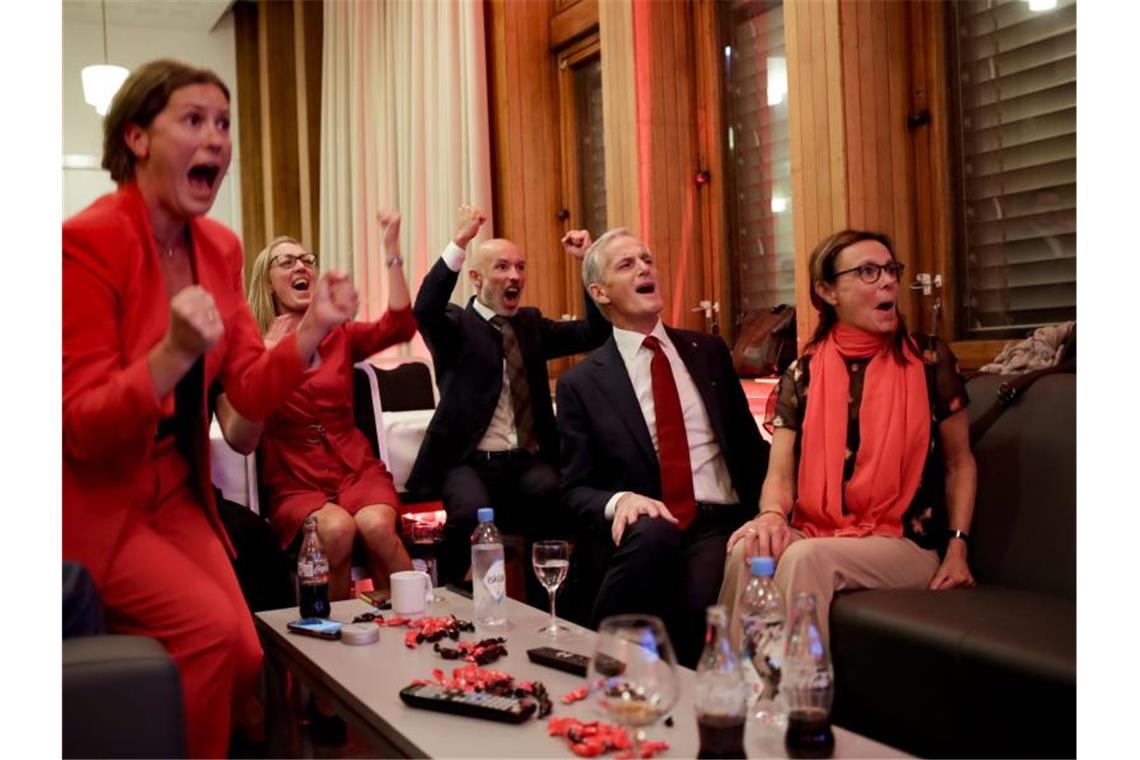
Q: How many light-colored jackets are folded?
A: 1